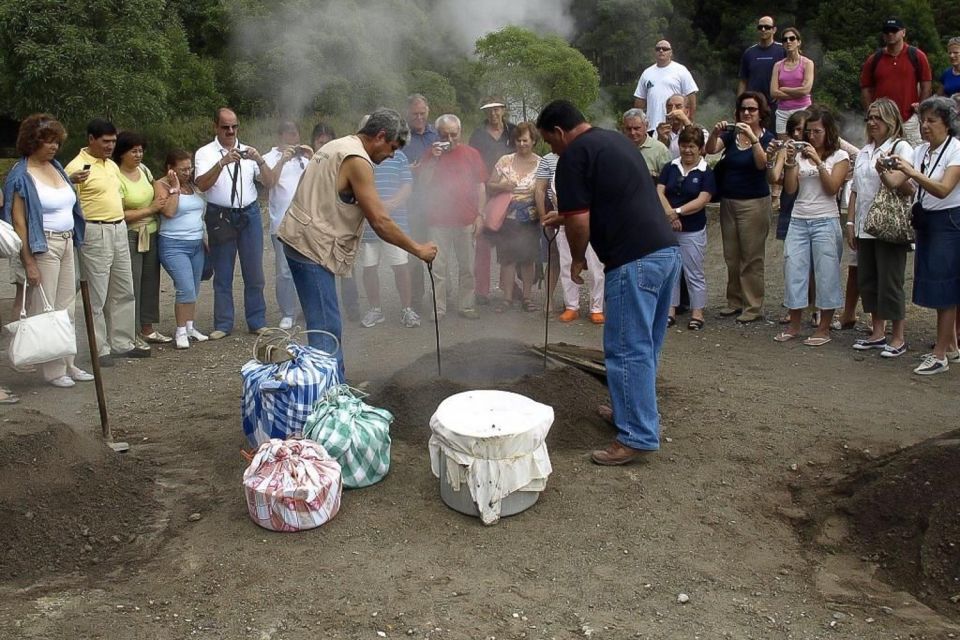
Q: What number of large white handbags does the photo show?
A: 1